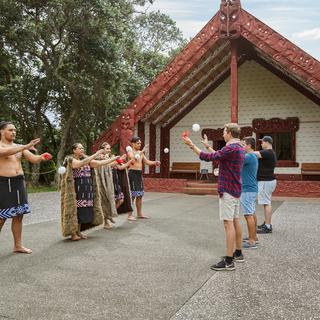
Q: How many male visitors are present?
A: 3